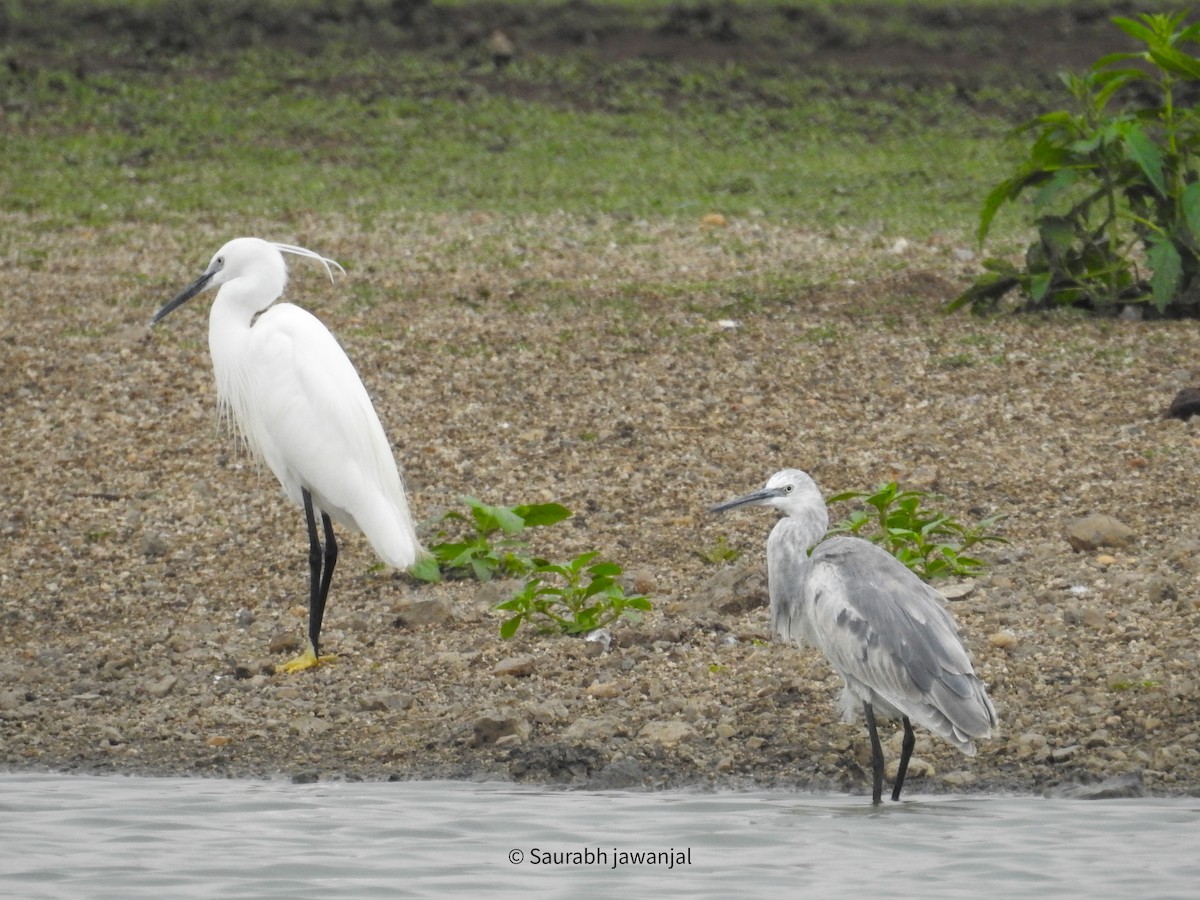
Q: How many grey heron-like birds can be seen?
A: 1